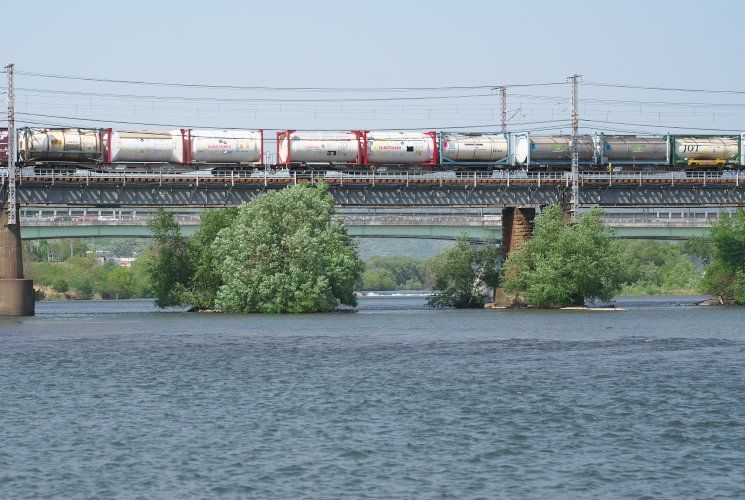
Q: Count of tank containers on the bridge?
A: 9